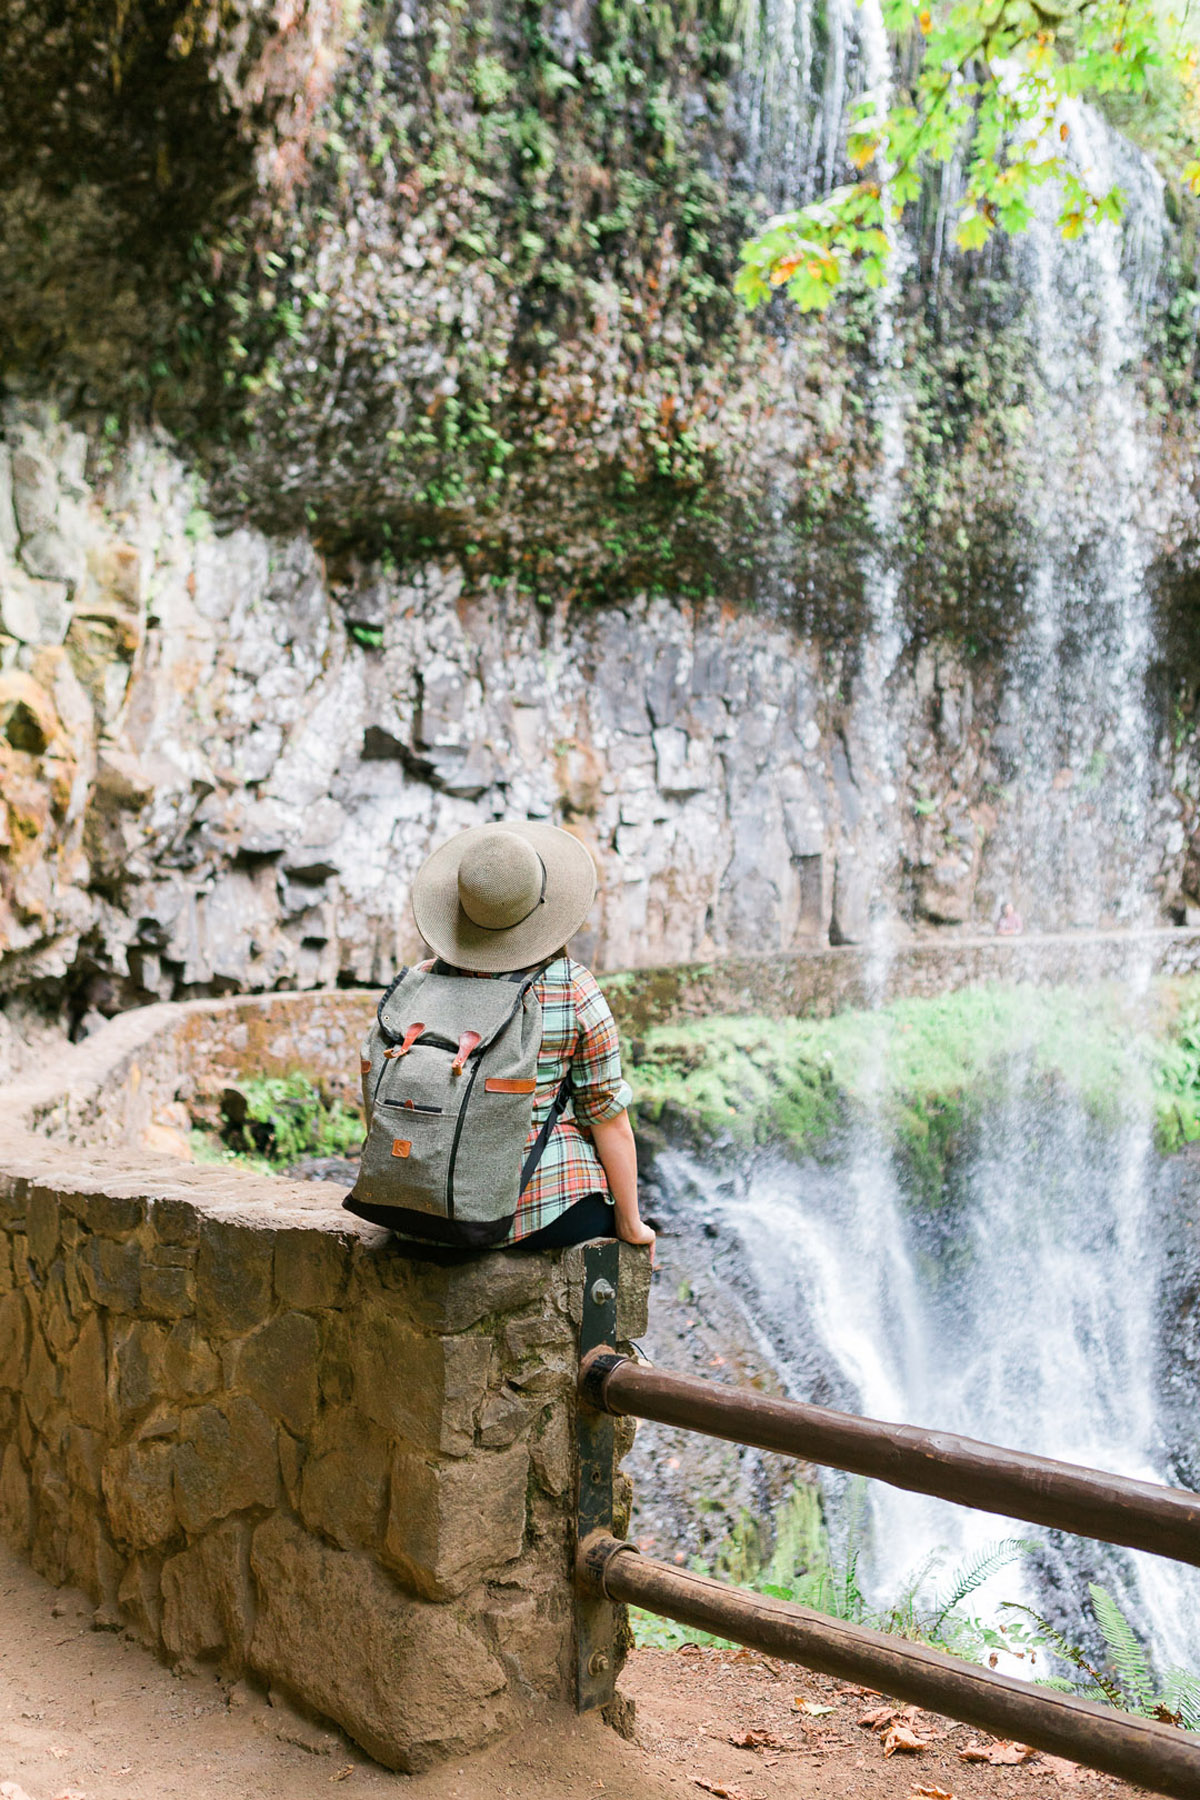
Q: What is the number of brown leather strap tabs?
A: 2